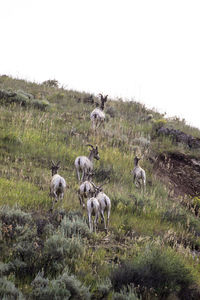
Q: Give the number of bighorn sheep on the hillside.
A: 7